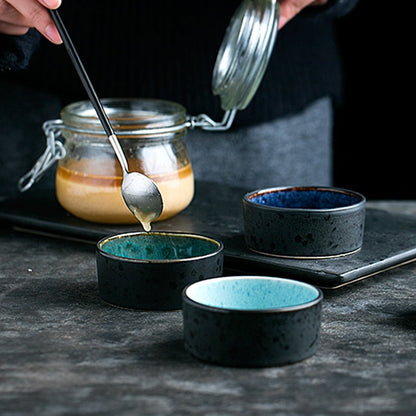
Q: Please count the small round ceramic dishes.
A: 3